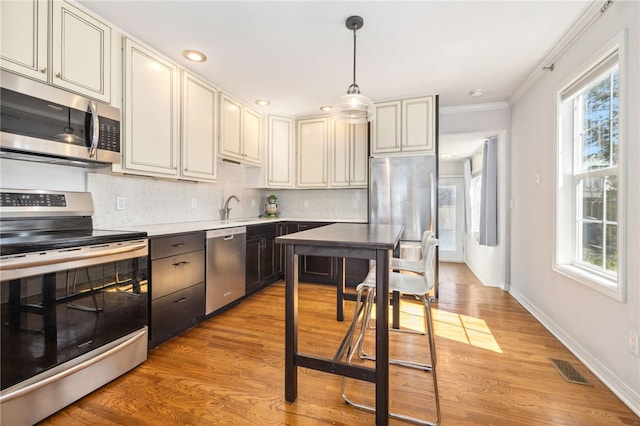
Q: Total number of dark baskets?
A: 0